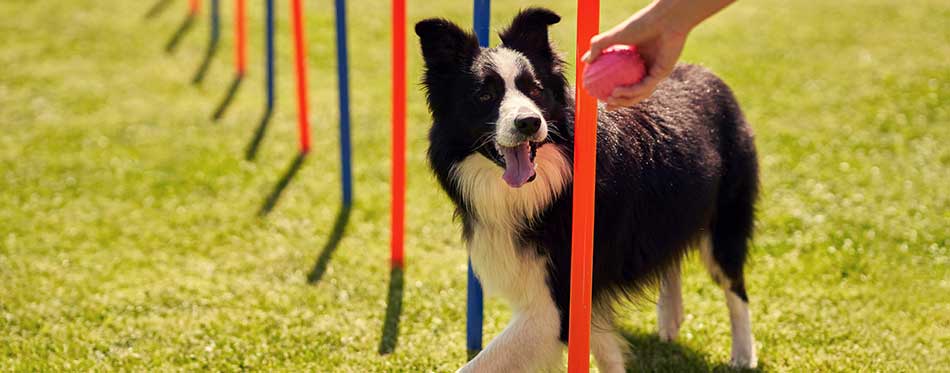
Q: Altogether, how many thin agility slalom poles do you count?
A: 9